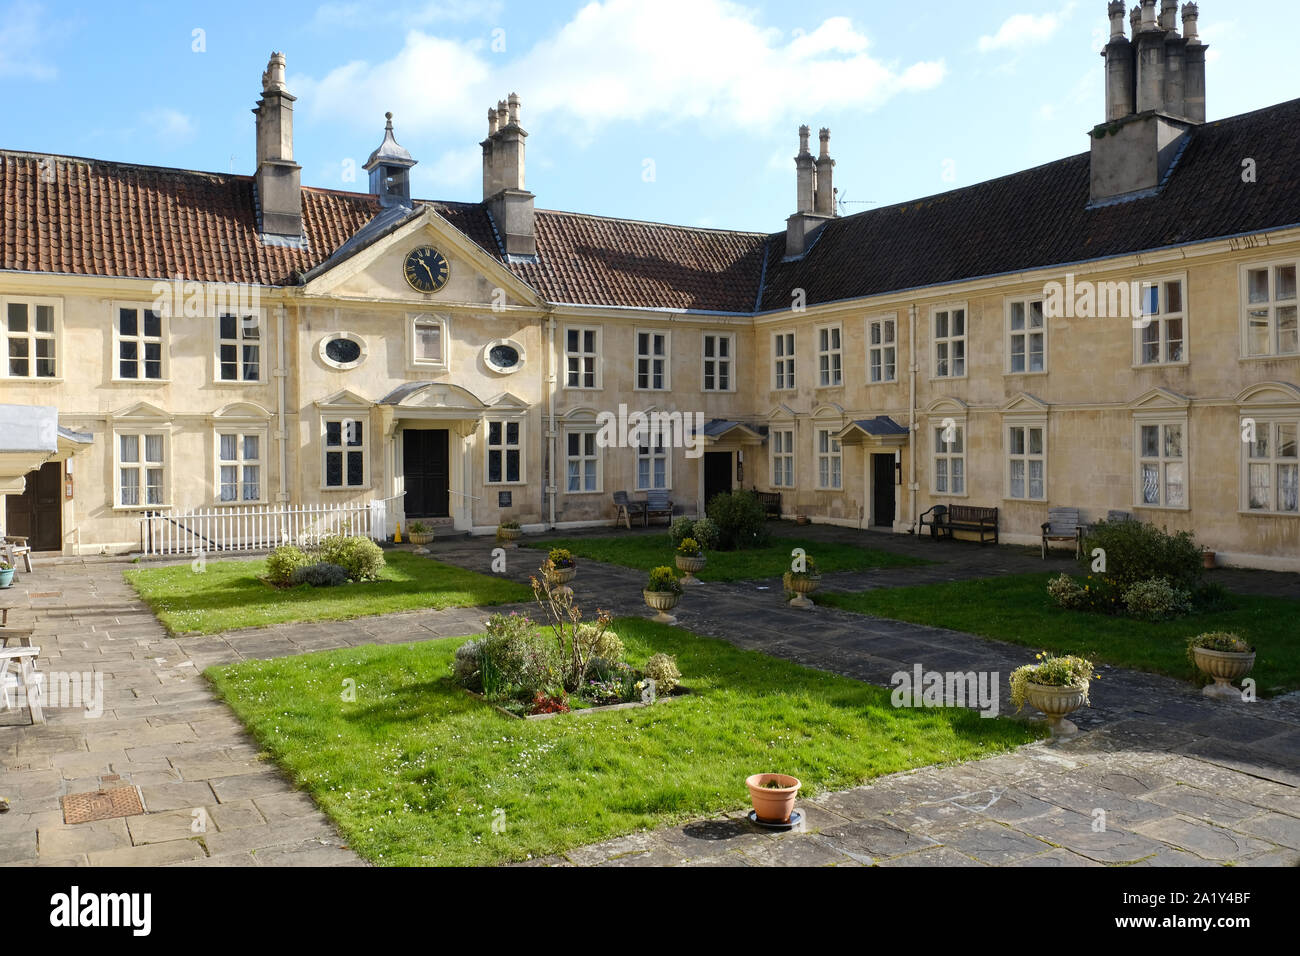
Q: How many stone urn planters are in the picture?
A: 8